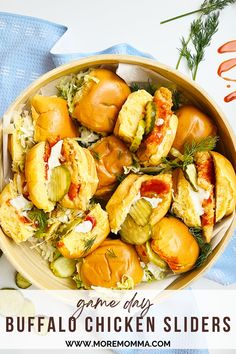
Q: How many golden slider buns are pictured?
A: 12